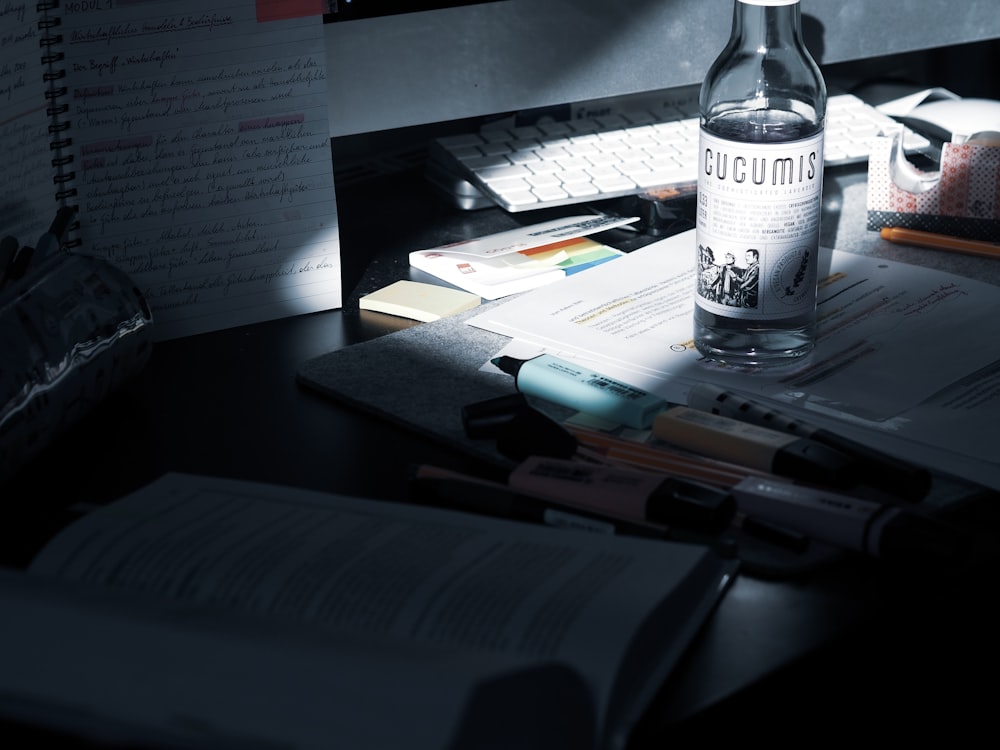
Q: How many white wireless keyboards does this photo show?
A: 1